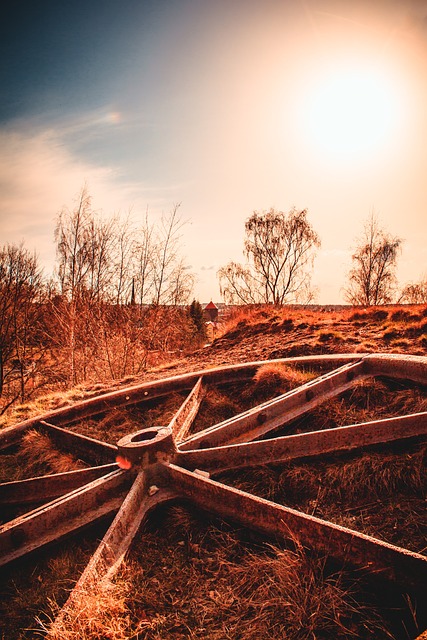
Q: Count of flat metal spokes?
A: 8